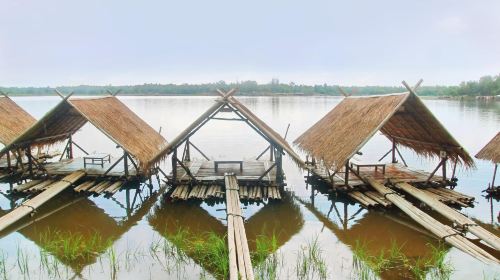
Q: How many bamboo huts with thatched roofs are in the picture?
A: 5